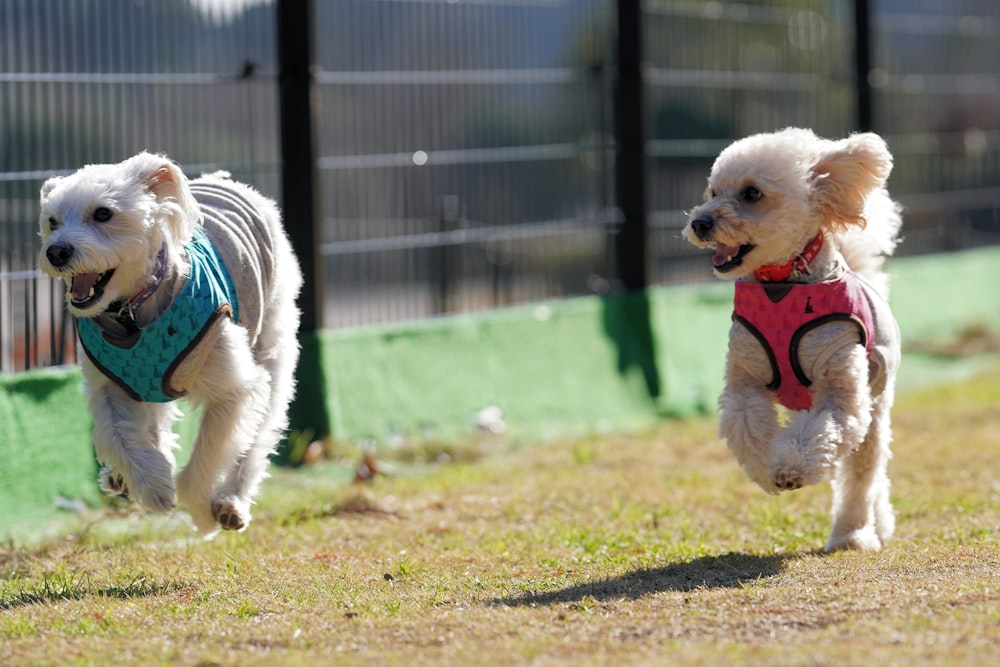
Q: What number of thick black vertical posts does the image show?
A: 3